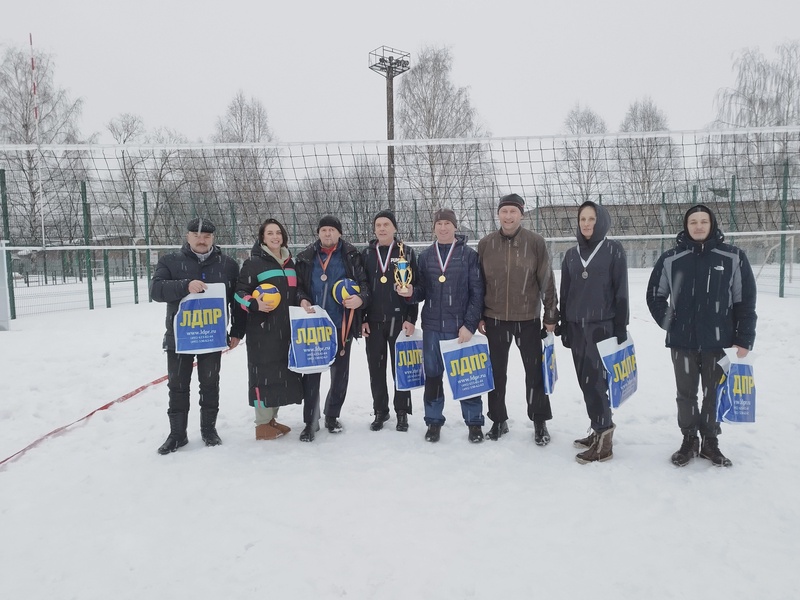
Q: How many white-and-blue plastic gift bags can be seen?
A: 7